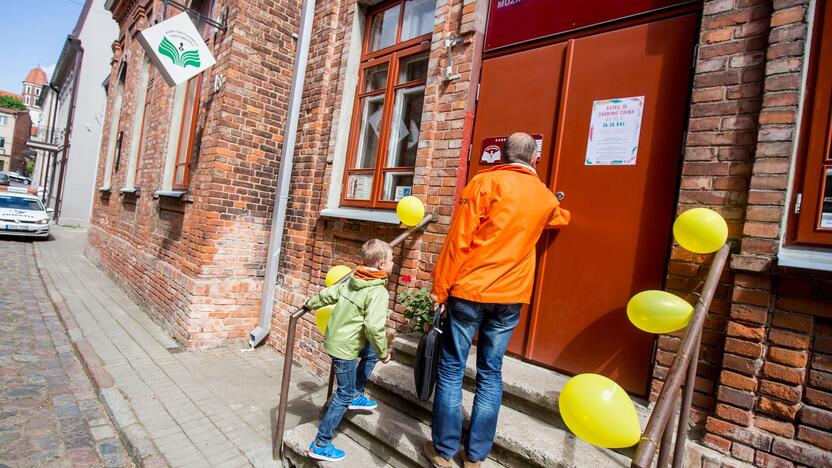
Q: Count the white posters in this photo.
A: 1